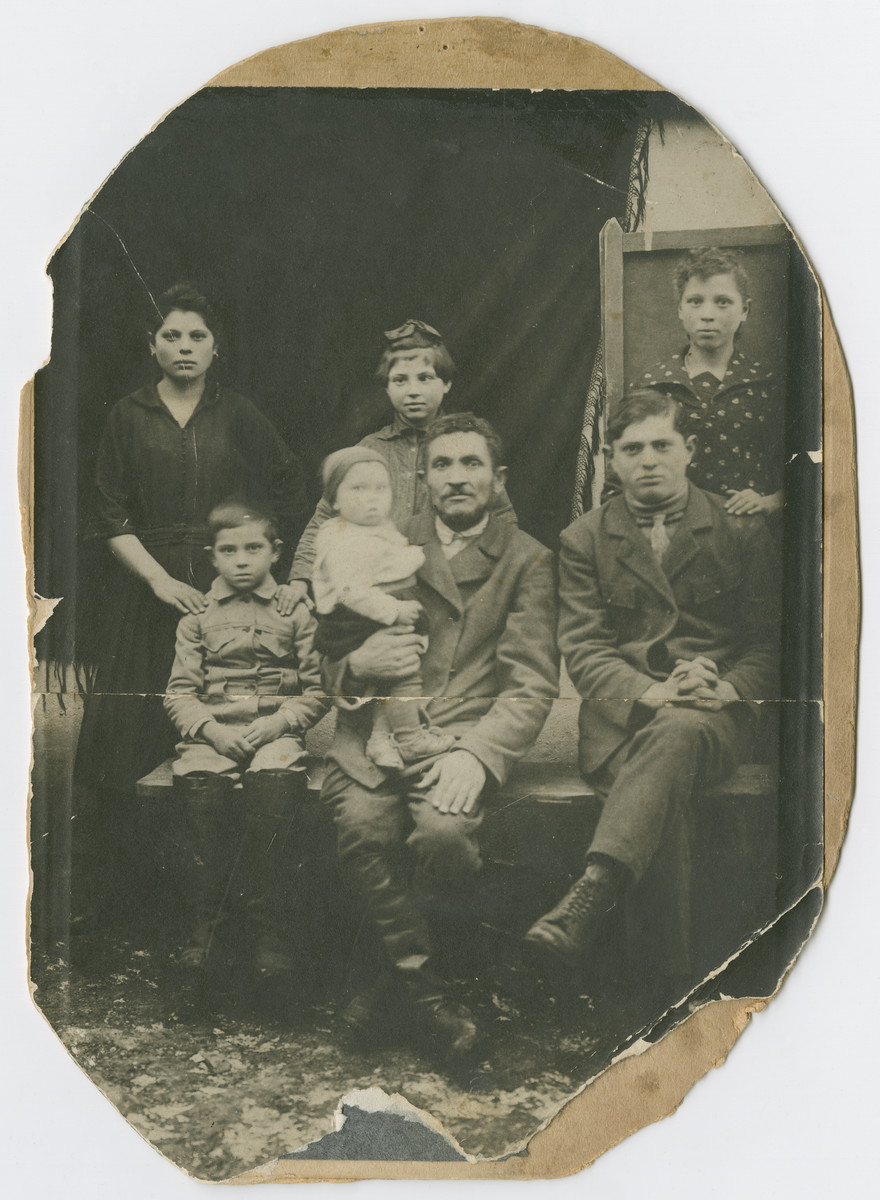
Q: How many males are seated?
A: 3